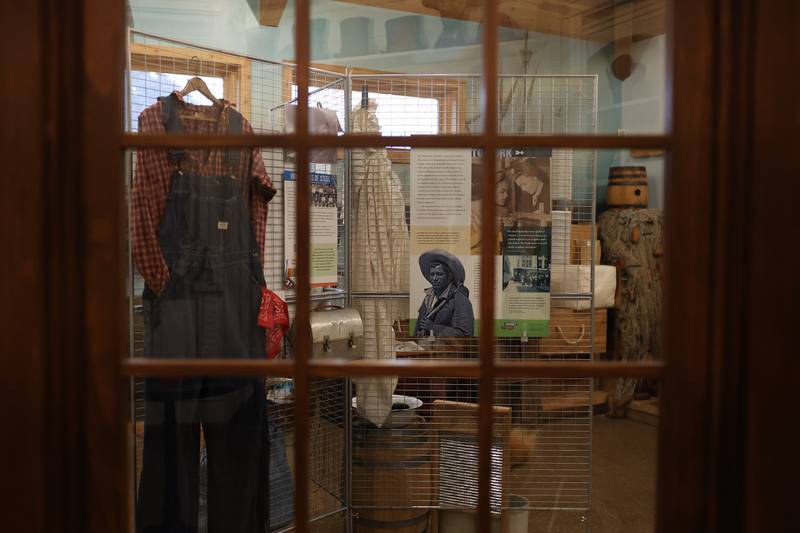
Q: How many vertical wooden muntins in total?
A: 2